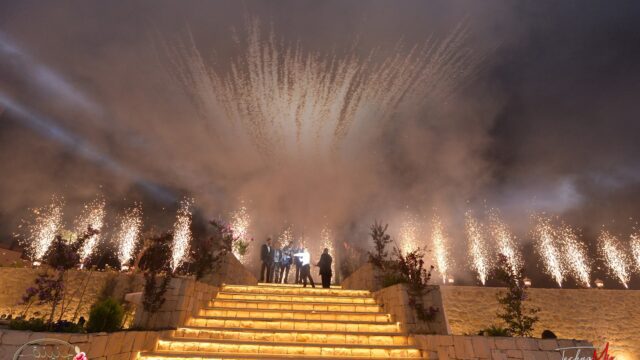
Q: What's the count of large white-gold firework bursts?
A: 1